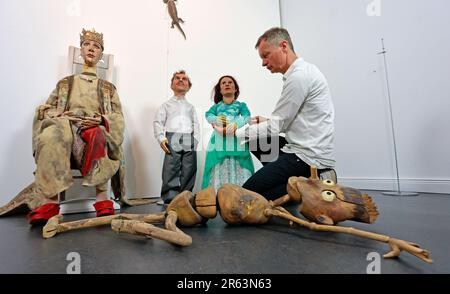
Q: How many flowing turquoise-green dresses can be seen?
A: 1